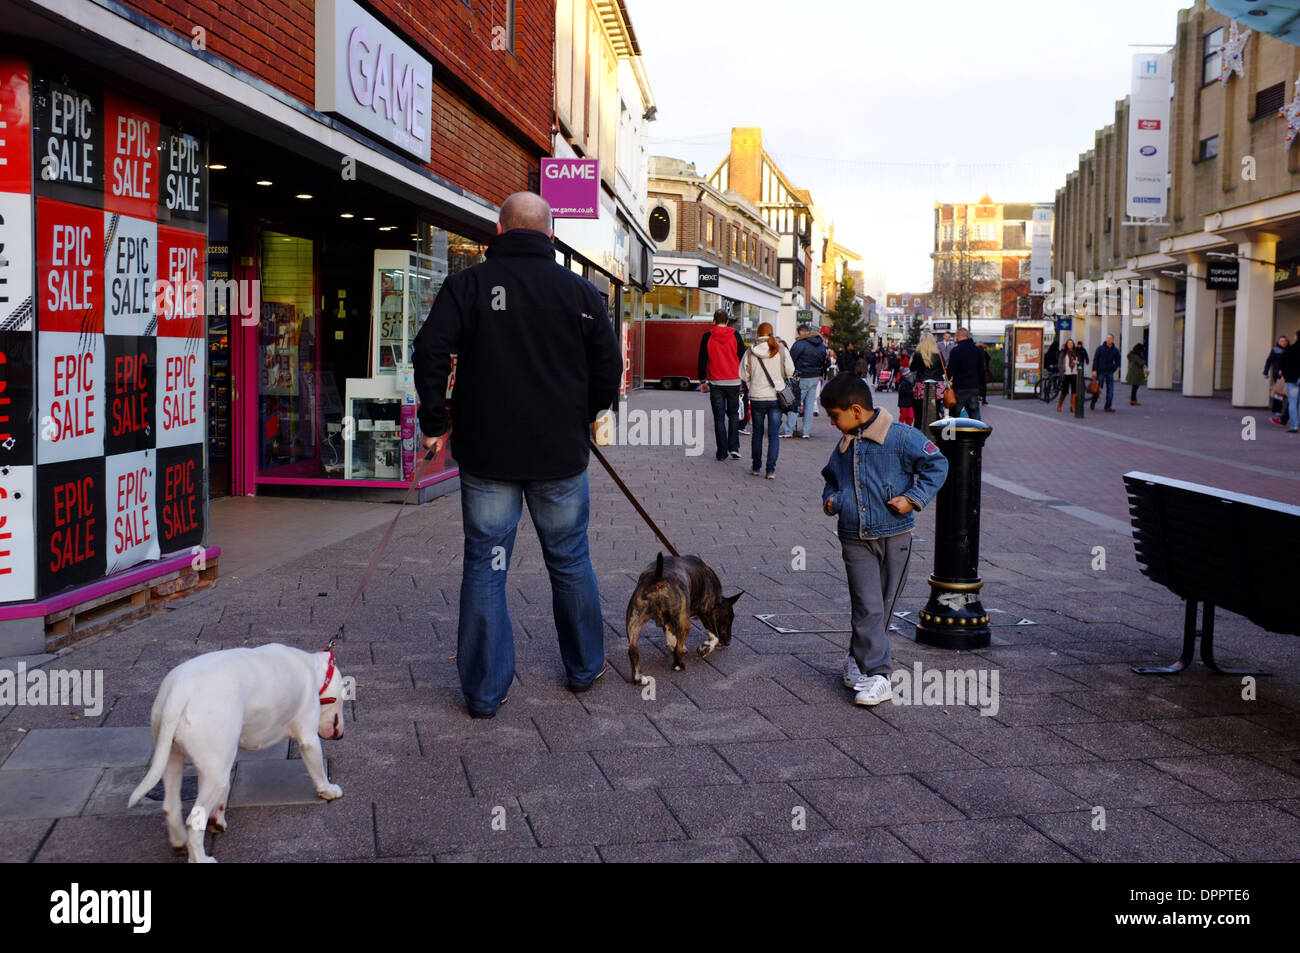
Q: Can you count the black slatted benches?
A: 1